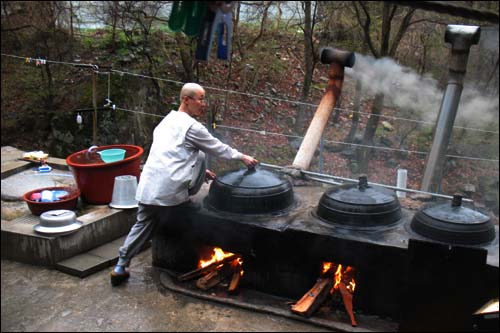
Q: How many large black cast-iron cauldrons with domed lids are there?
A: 3